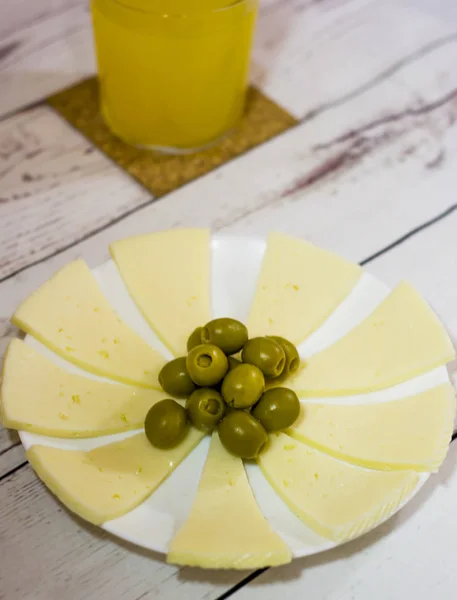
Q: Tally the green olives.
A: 12